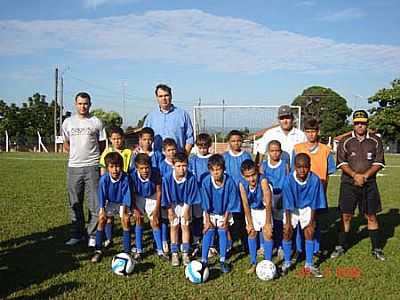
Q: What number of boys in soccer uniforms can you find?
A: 13